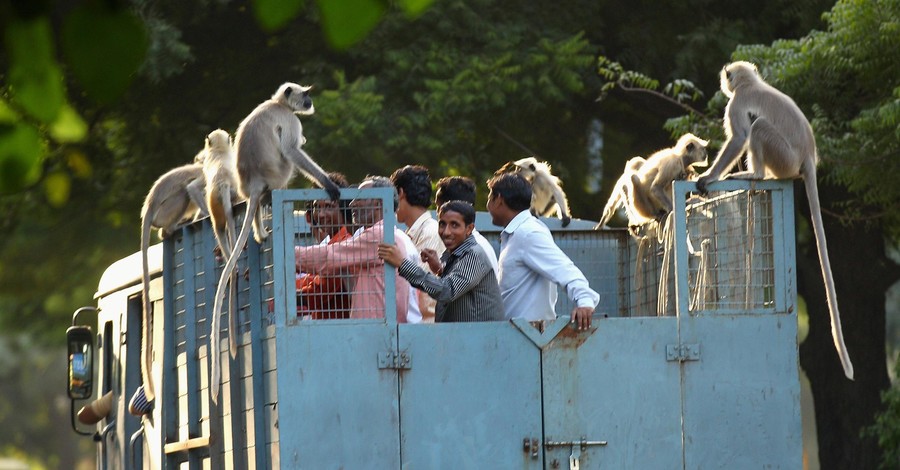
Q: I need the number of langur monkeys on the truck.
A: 7